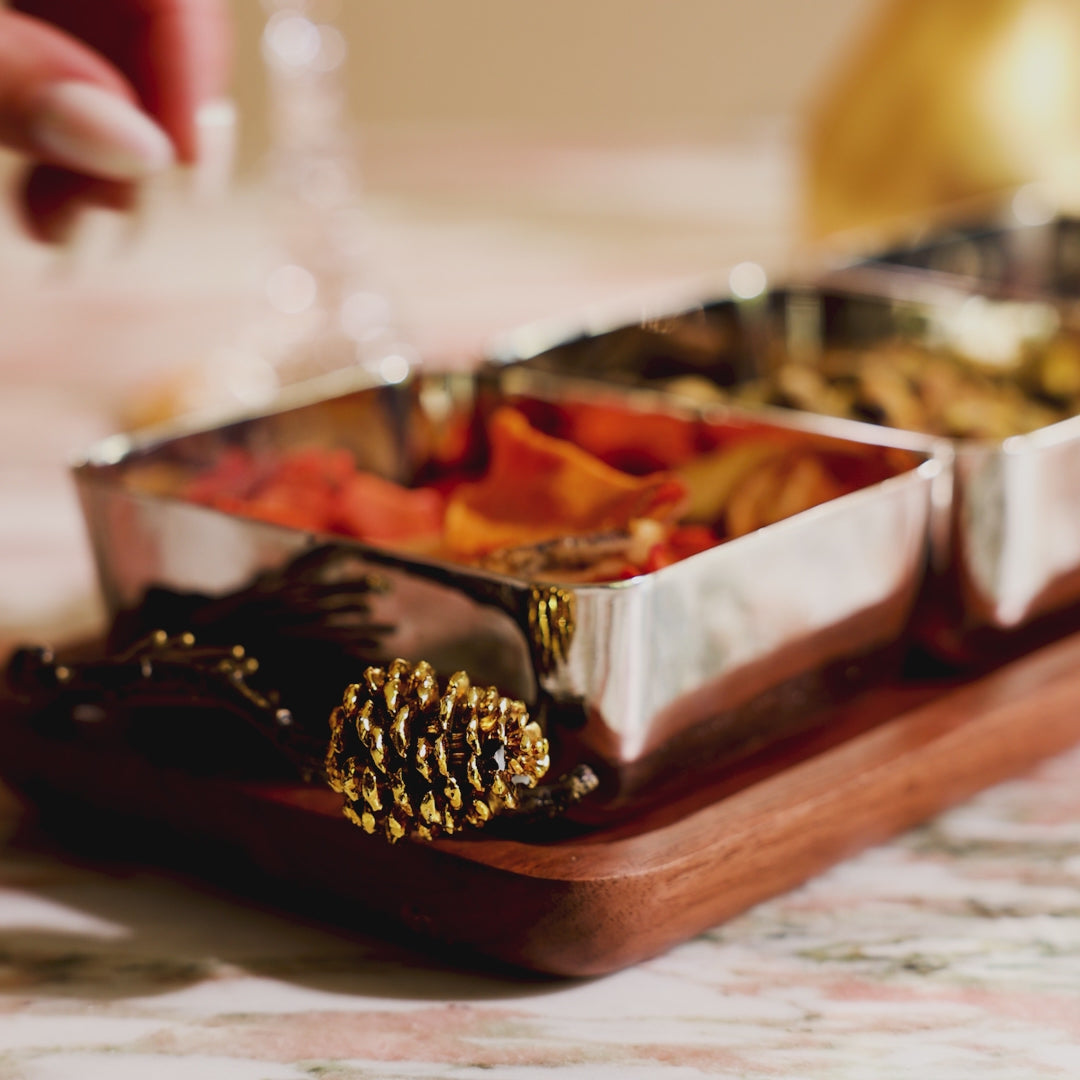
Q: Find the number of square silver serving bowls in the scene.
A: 3